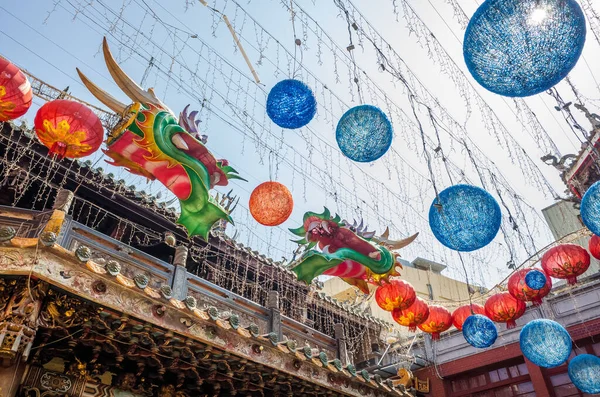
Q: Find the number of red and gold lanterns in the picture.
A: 10